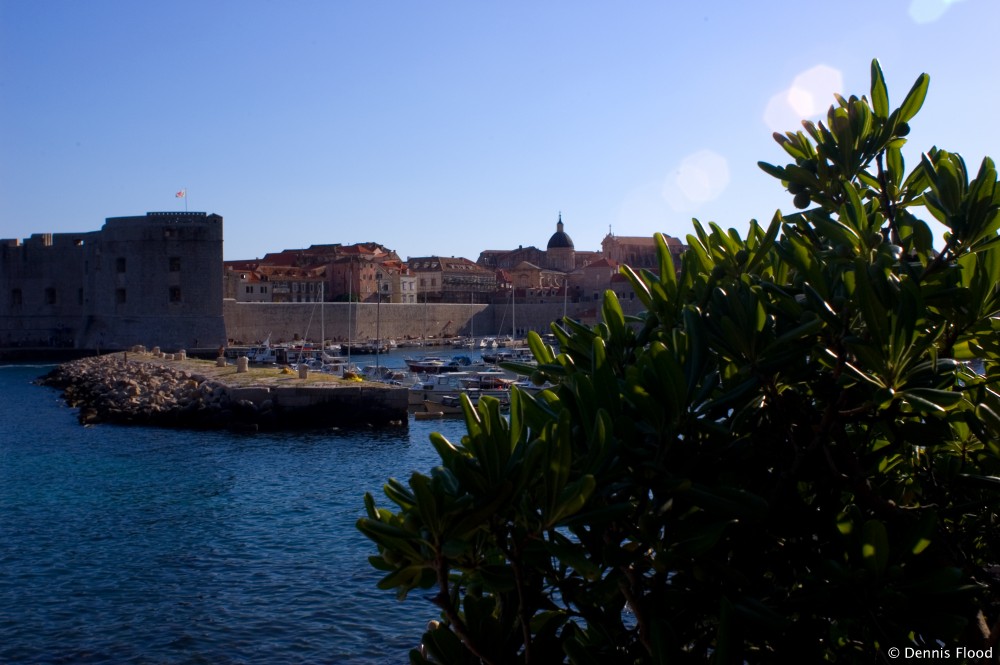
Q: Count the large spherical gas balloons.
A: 0